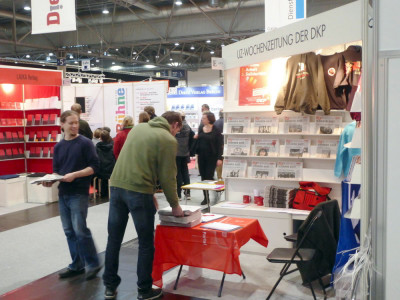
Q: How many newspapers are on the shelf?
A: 11